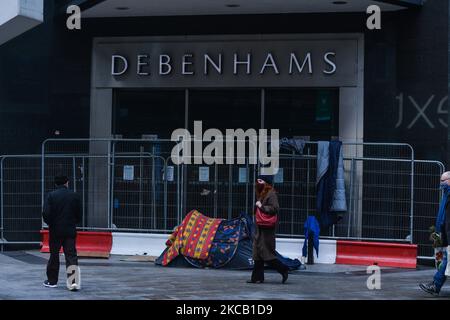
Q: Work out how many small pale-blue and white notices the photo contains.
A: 5